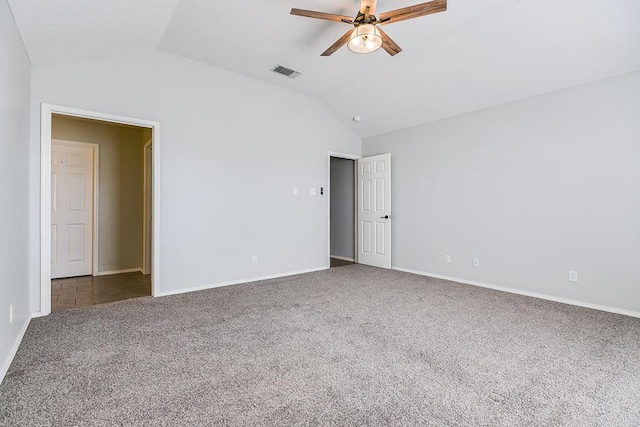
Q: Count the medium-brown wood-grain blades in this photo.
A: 5